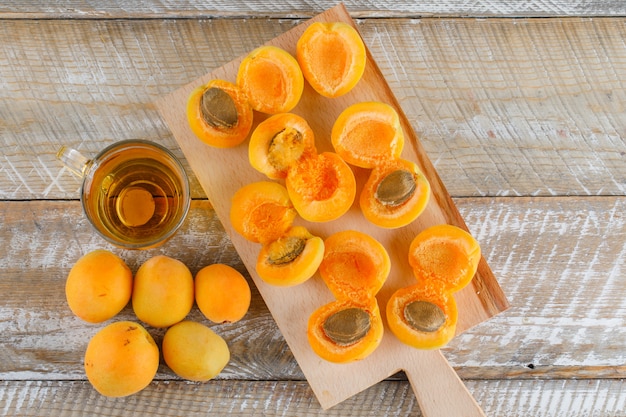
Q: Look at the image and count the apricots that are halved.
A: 13